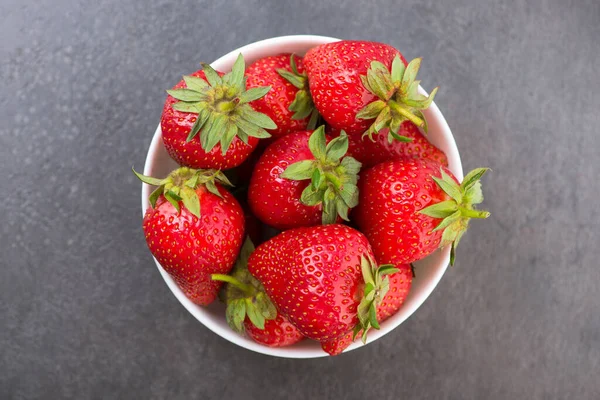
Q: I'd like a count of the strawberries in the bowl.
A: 10